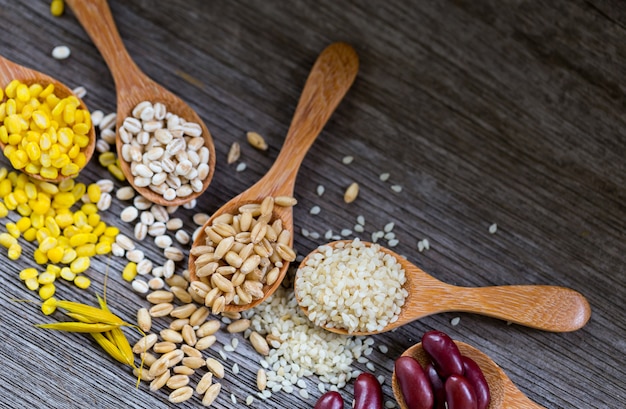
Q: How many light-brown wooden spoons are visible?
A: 5